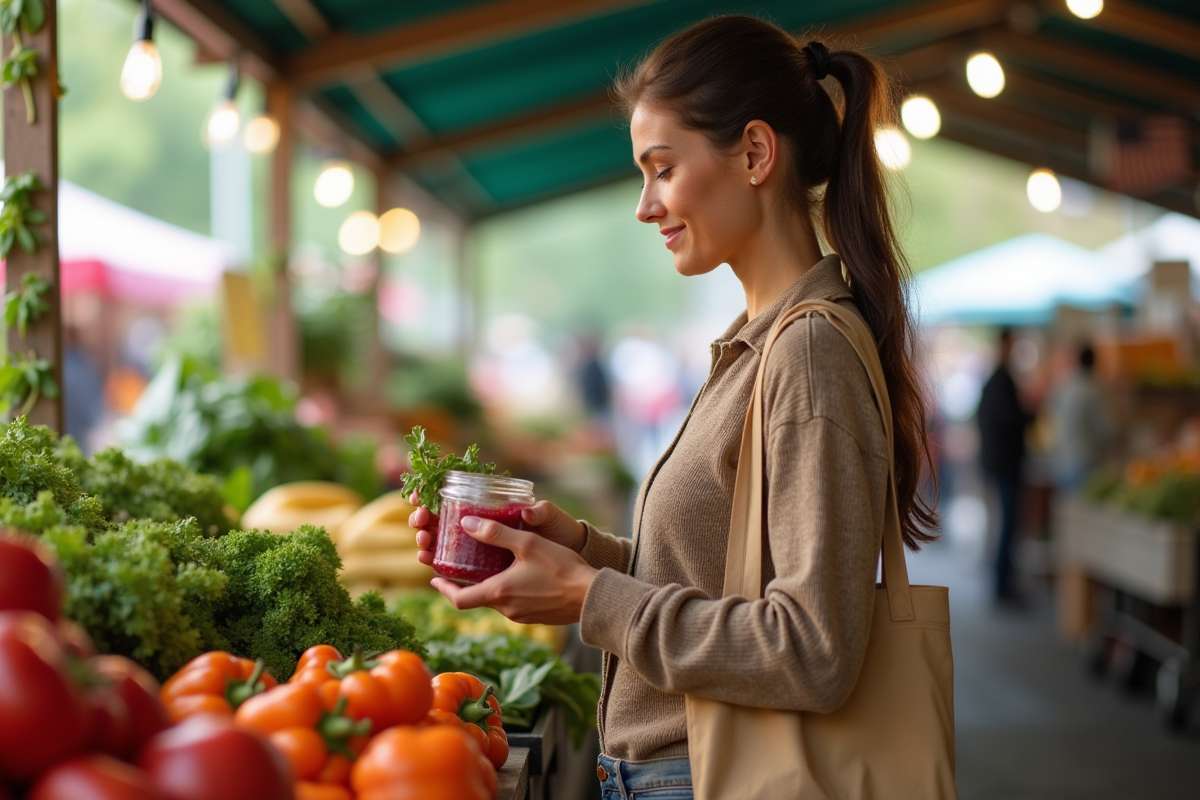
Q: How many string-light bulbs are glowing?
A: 11